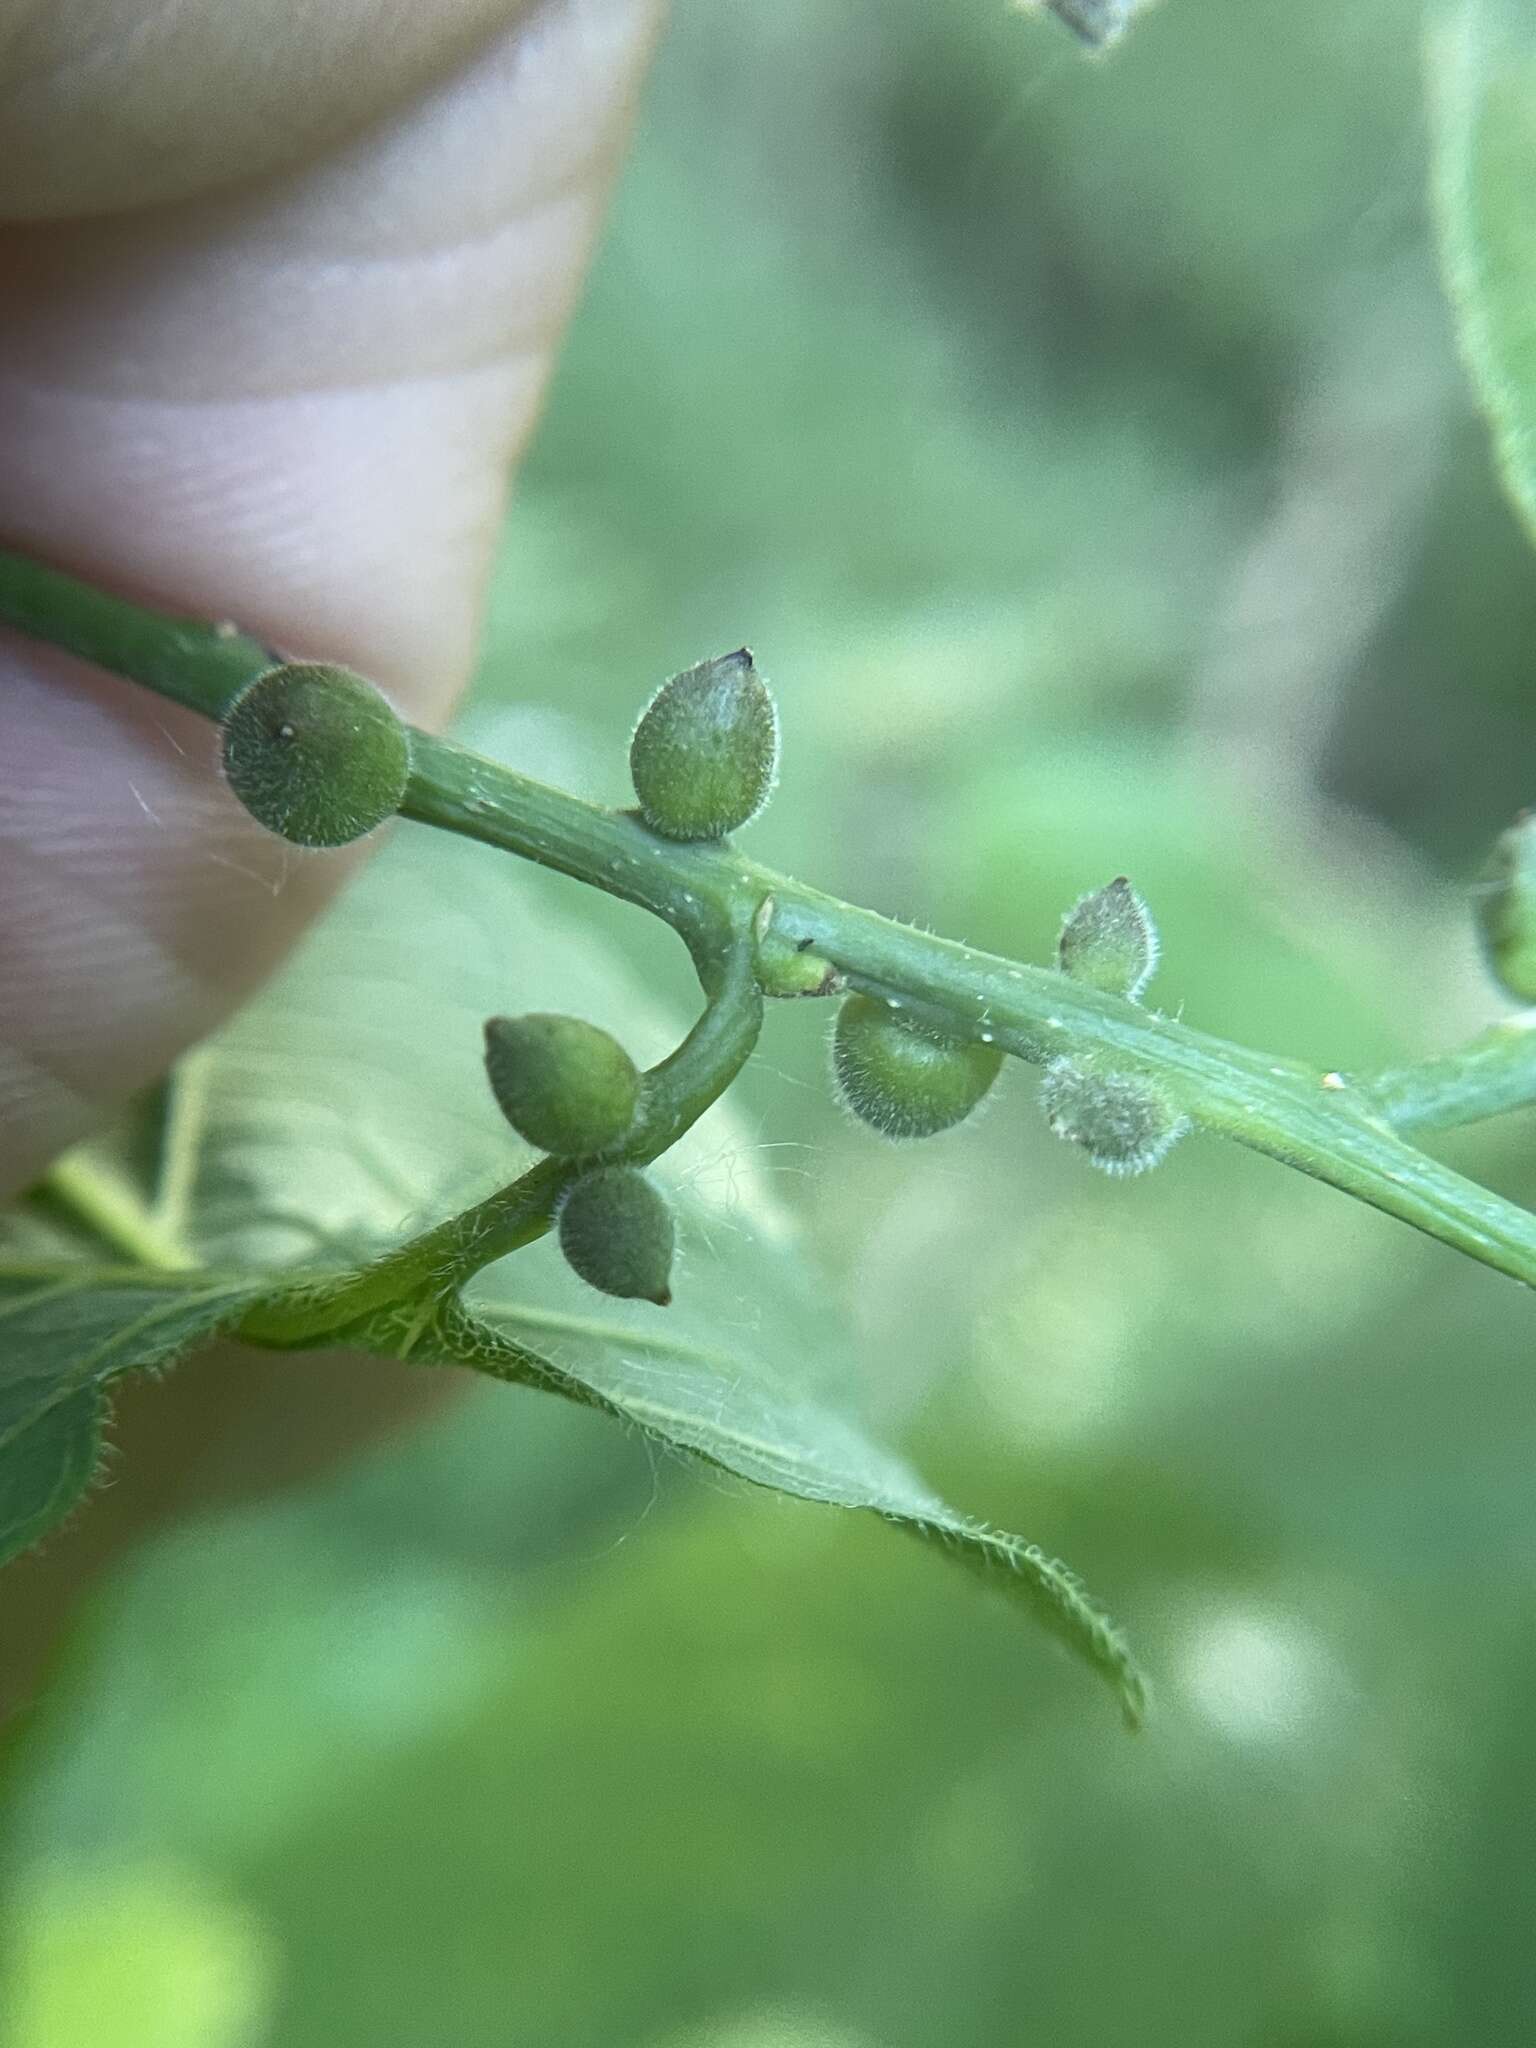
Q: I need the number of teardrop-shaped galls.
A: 4